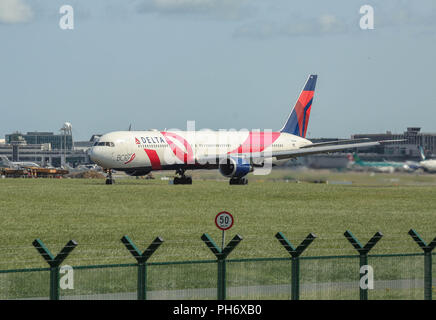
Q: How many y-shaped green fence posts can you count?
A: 6